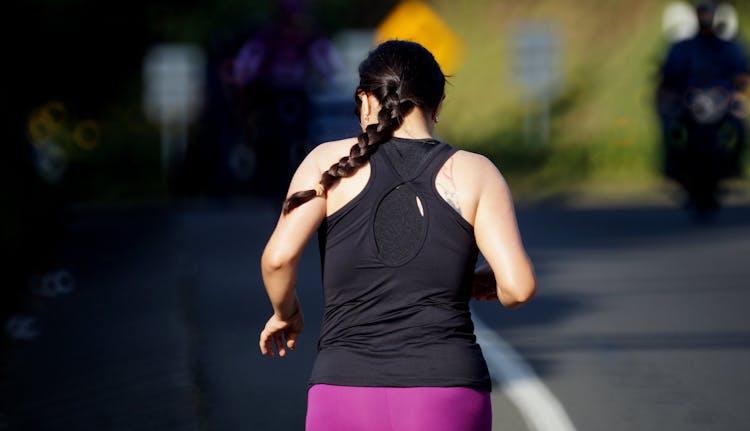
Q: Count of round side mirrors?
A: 2